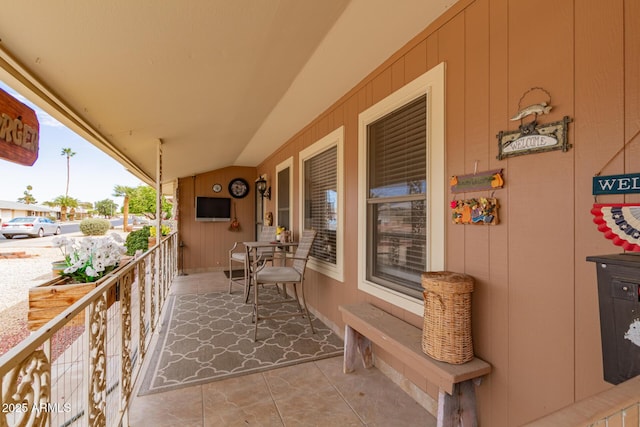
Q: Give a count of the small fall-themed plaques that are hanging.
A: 2